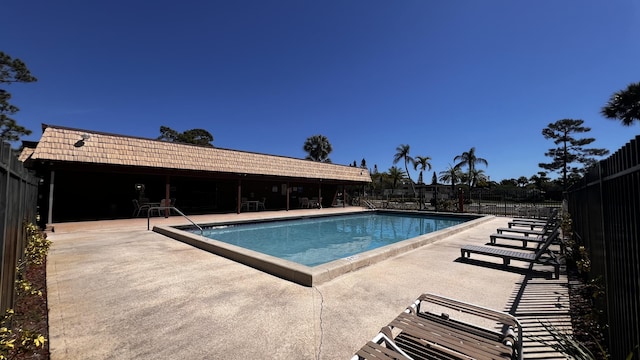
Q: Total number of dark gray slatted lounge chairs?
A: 5